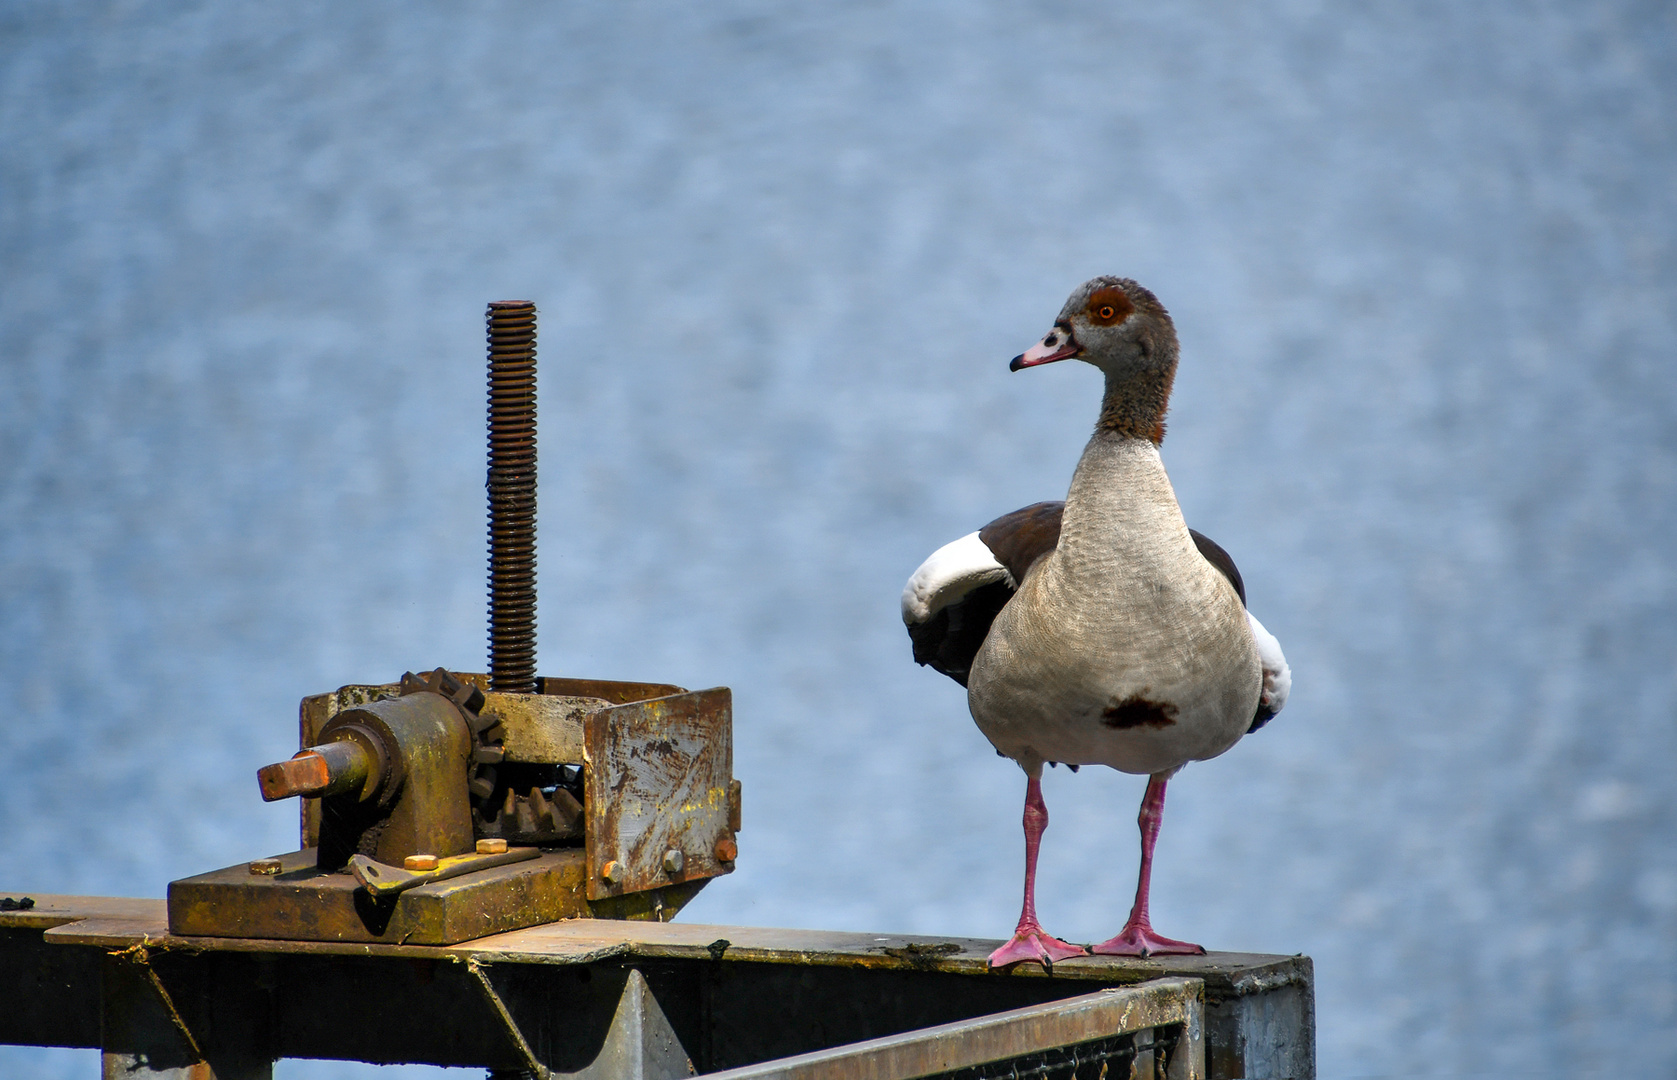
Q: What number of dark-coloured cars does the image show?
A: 0